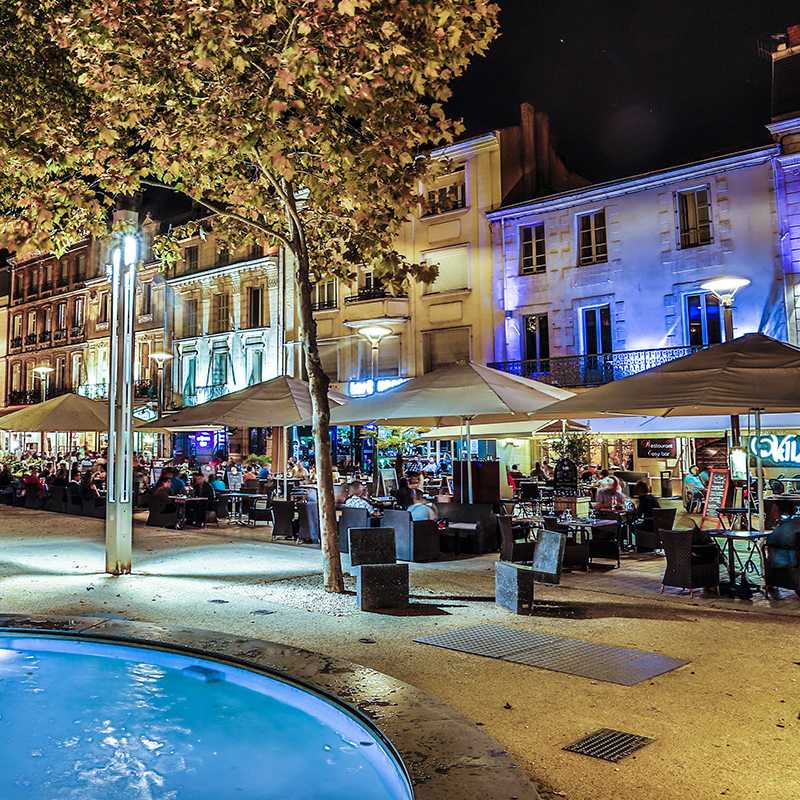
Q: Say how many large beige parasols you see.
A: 4